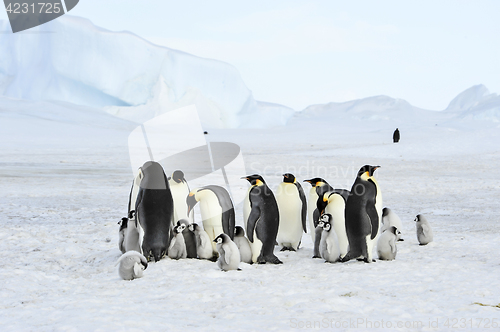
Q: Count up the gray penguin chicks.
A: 14